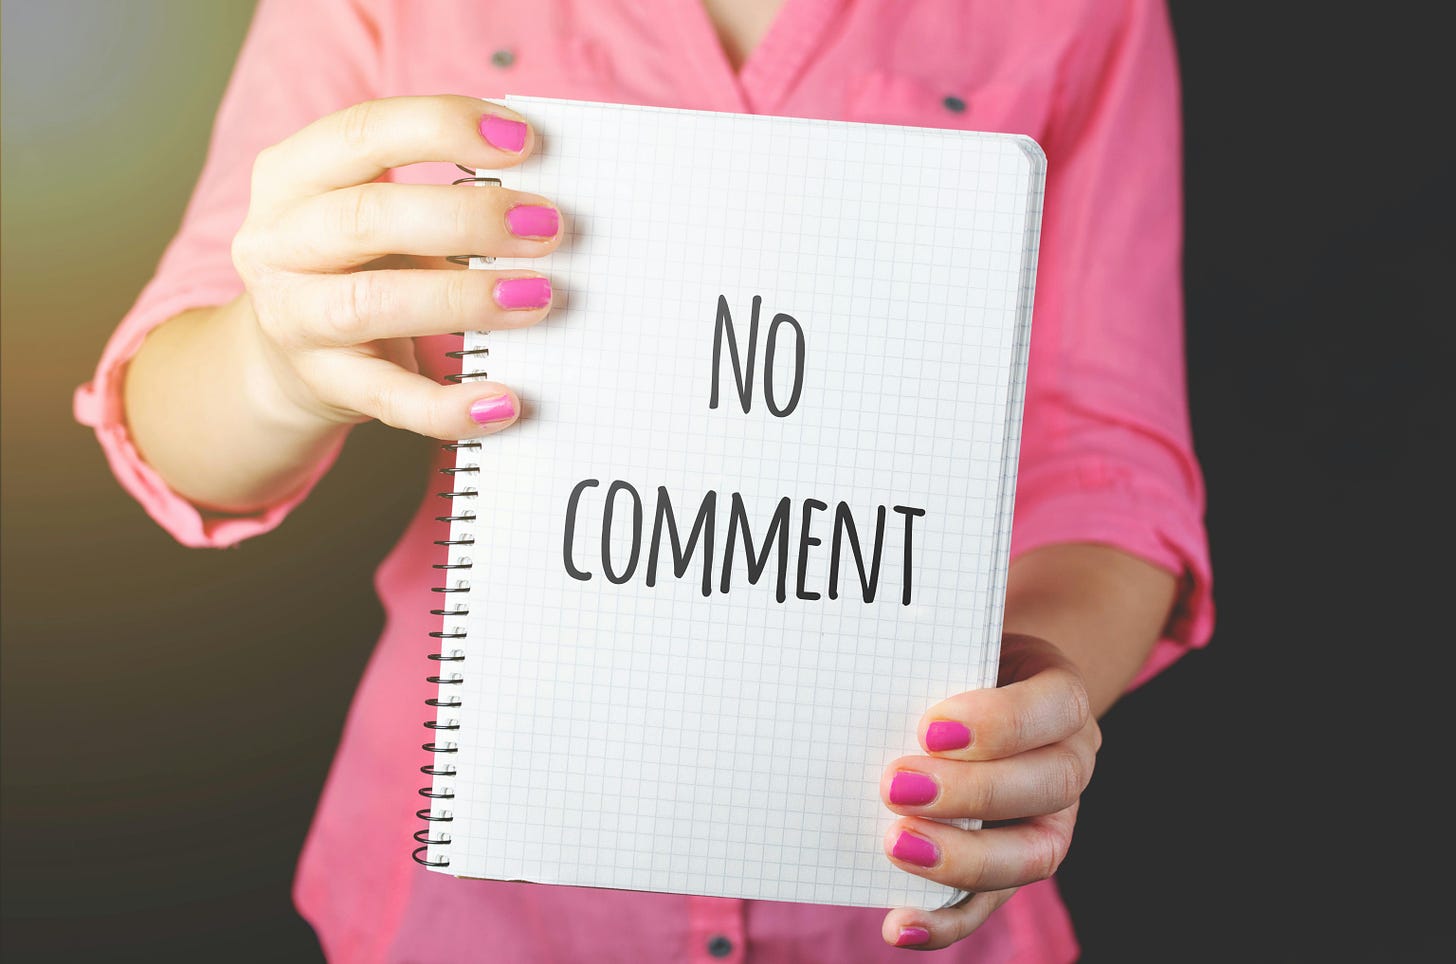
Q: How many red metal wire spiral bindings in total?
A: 0